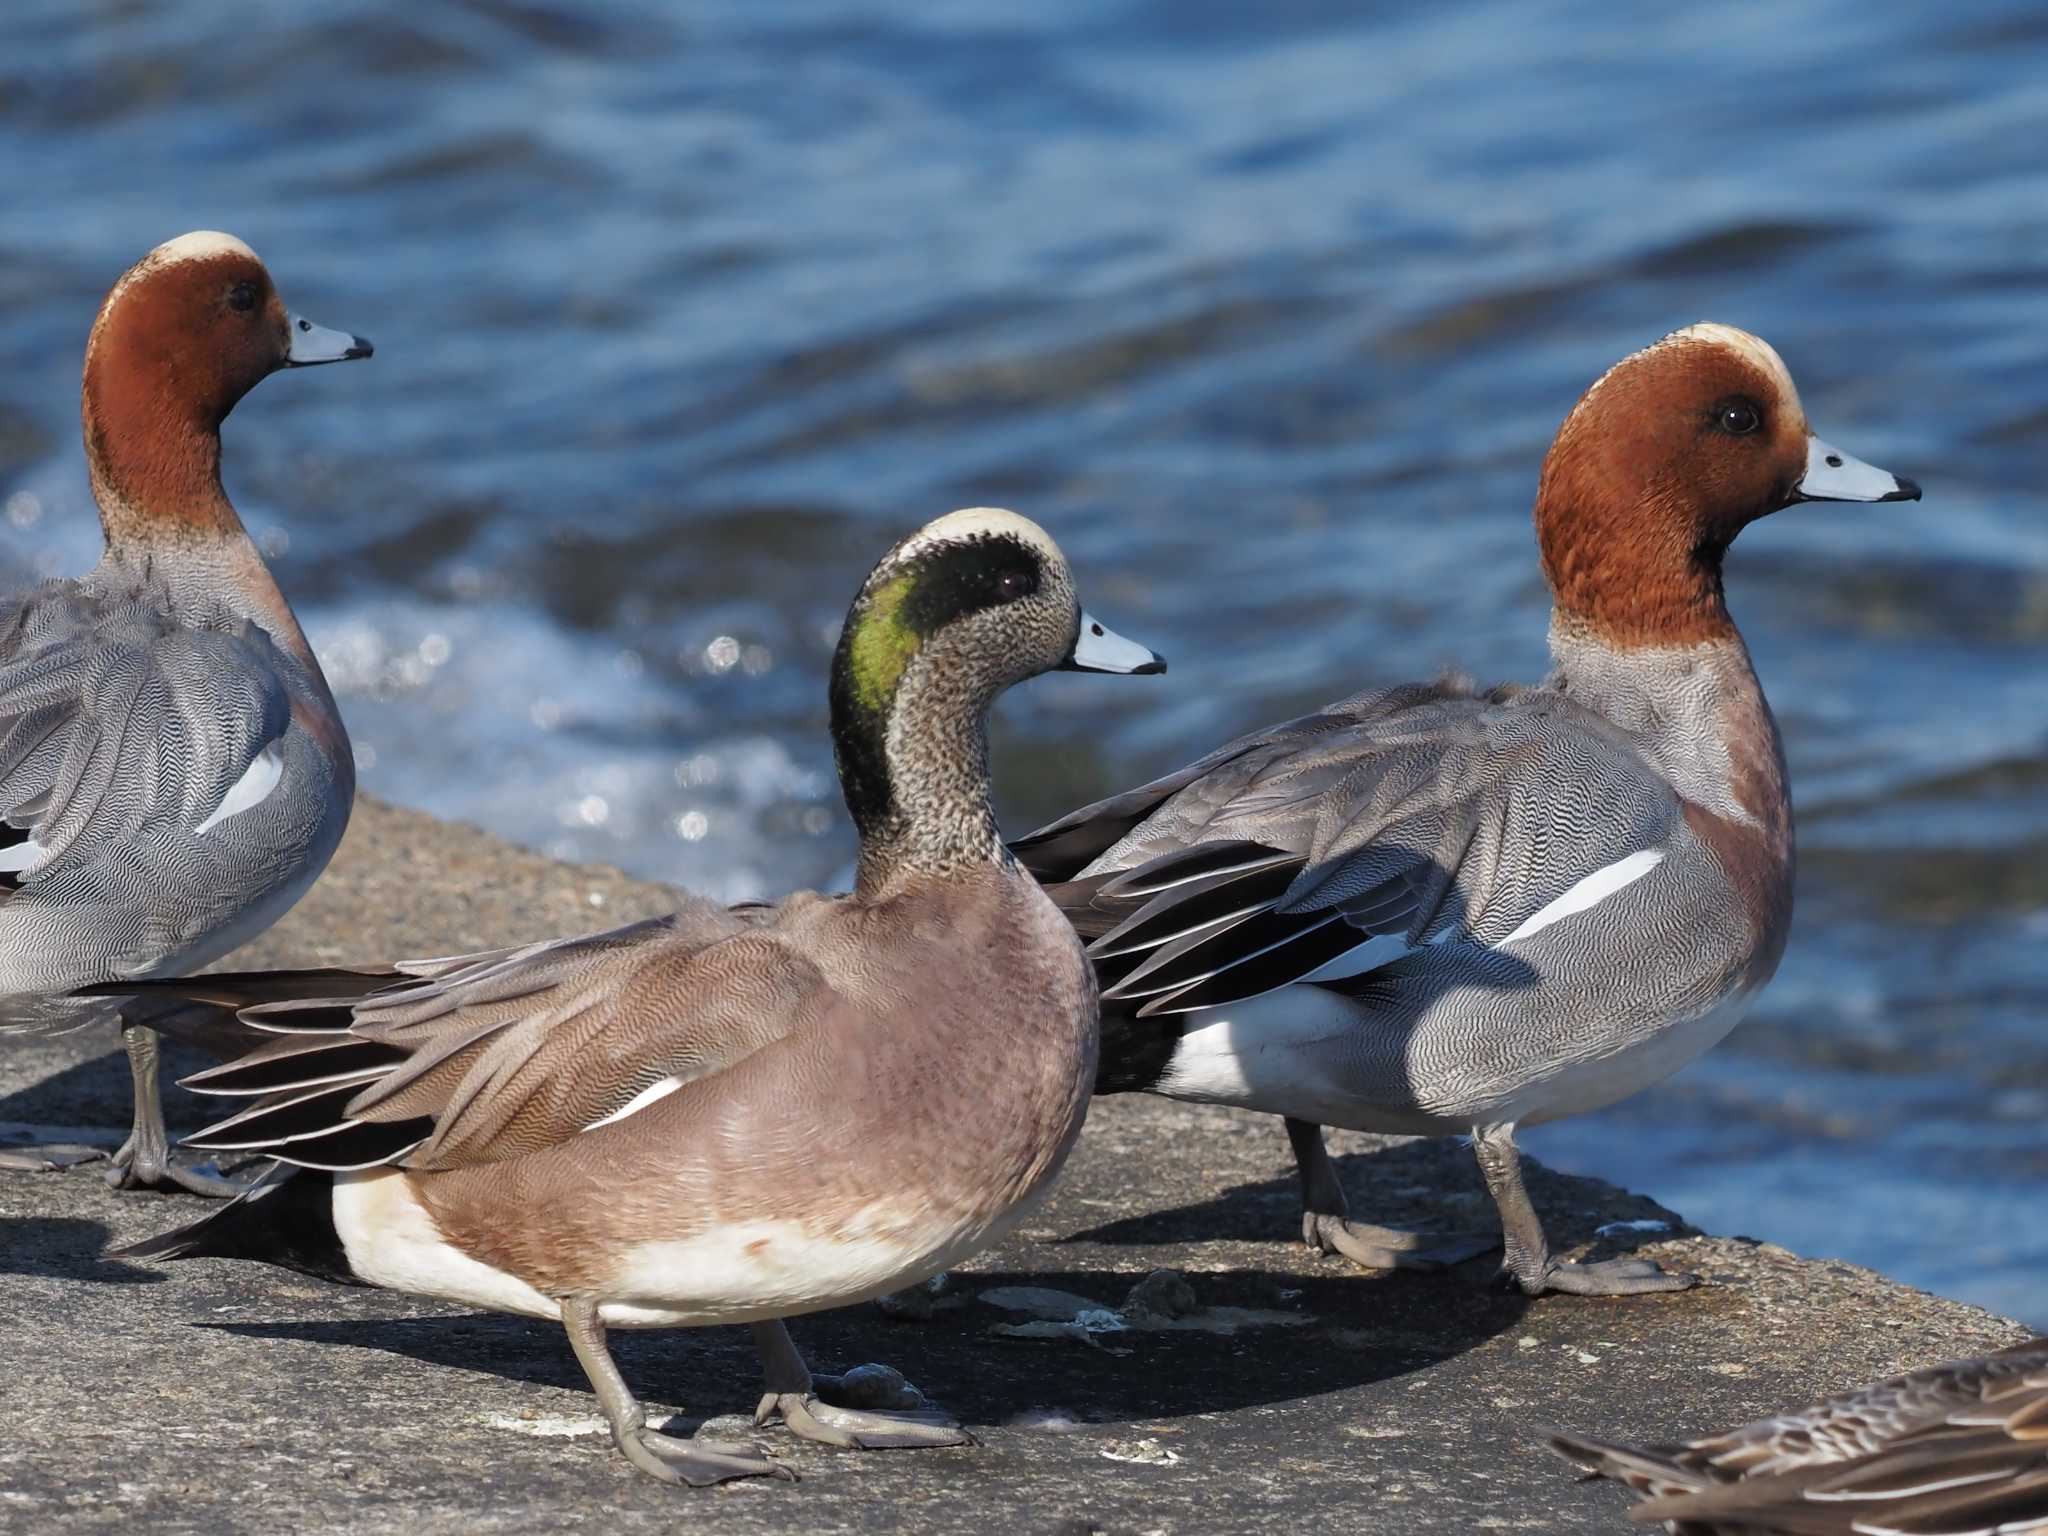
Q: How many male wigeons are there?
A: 3